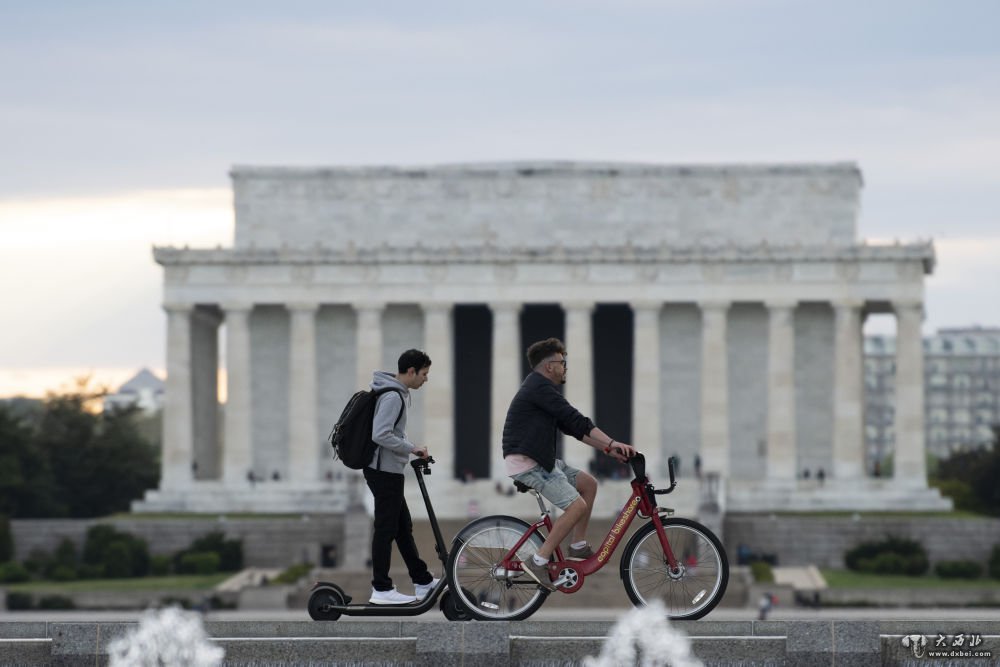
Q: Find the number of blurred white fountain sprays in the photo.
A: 2